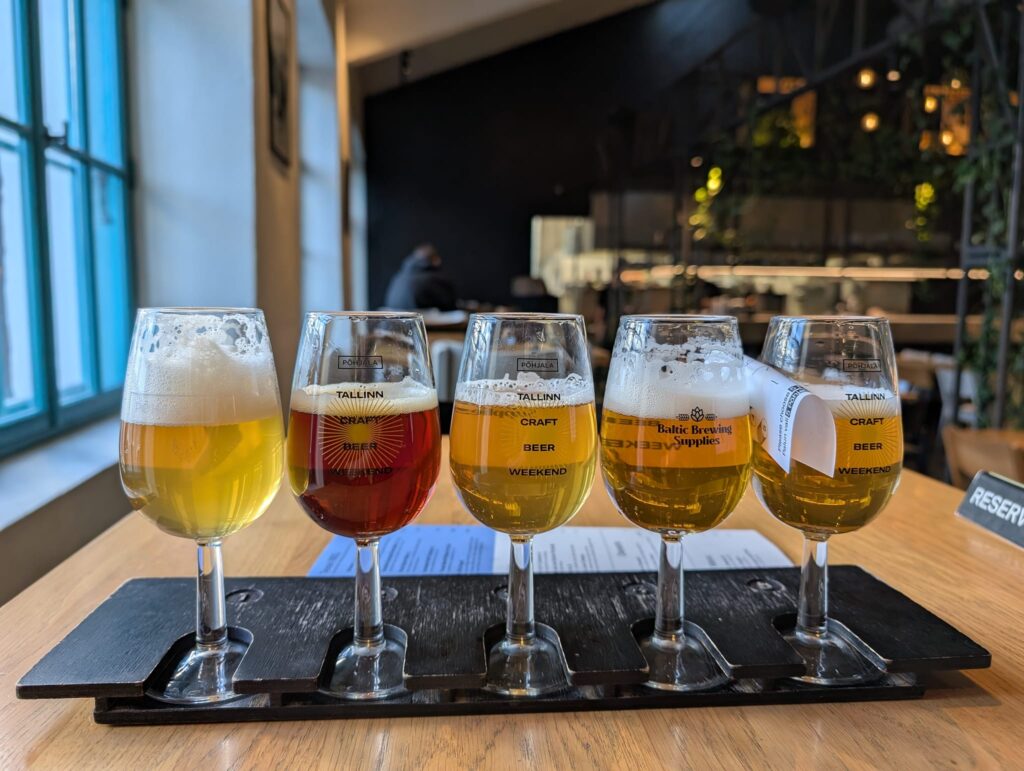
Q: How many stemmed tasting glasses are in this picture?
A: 5